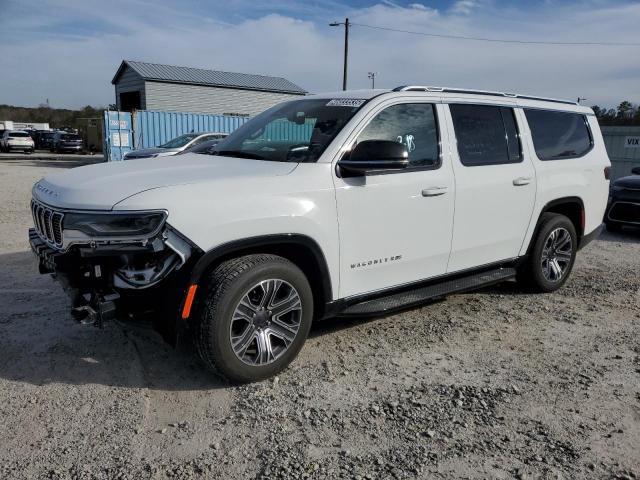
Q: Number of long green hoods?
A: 0